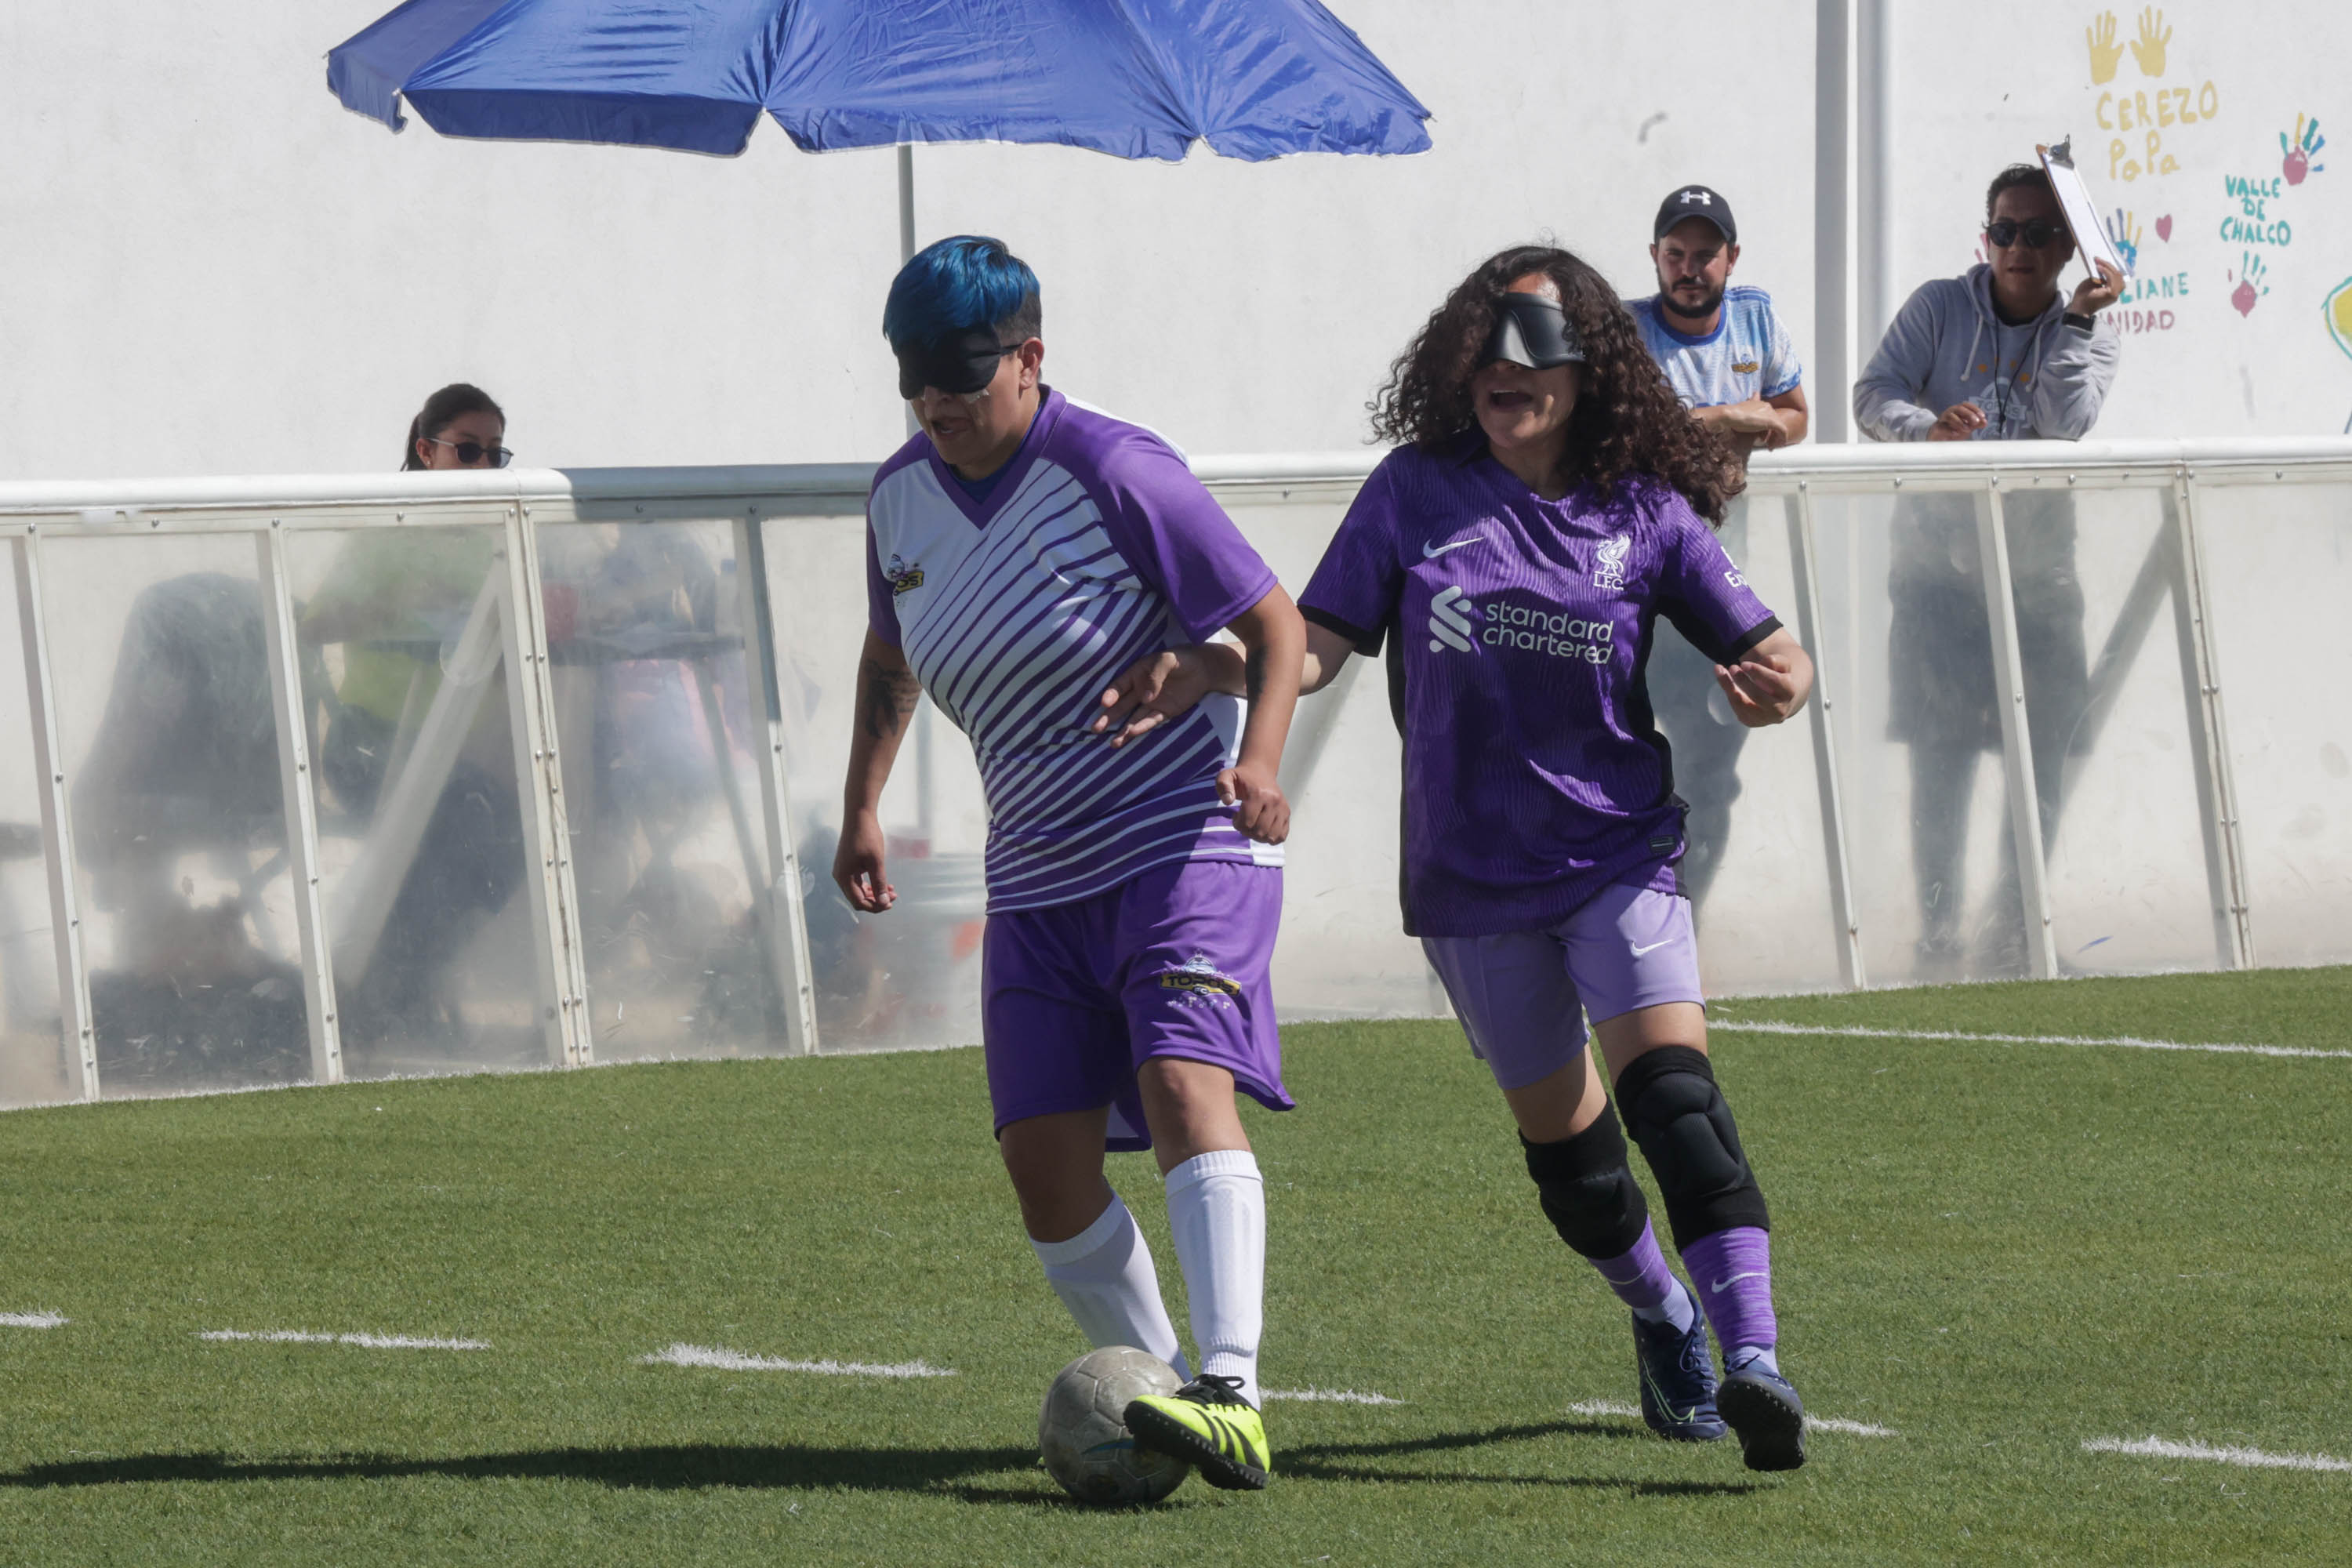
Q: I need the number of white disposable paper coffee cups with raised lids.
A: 0